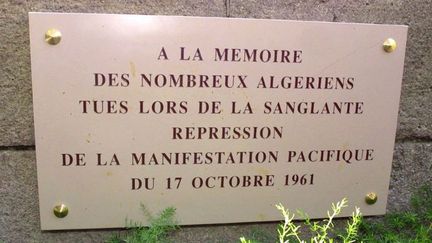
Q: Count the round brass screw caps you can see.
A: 4